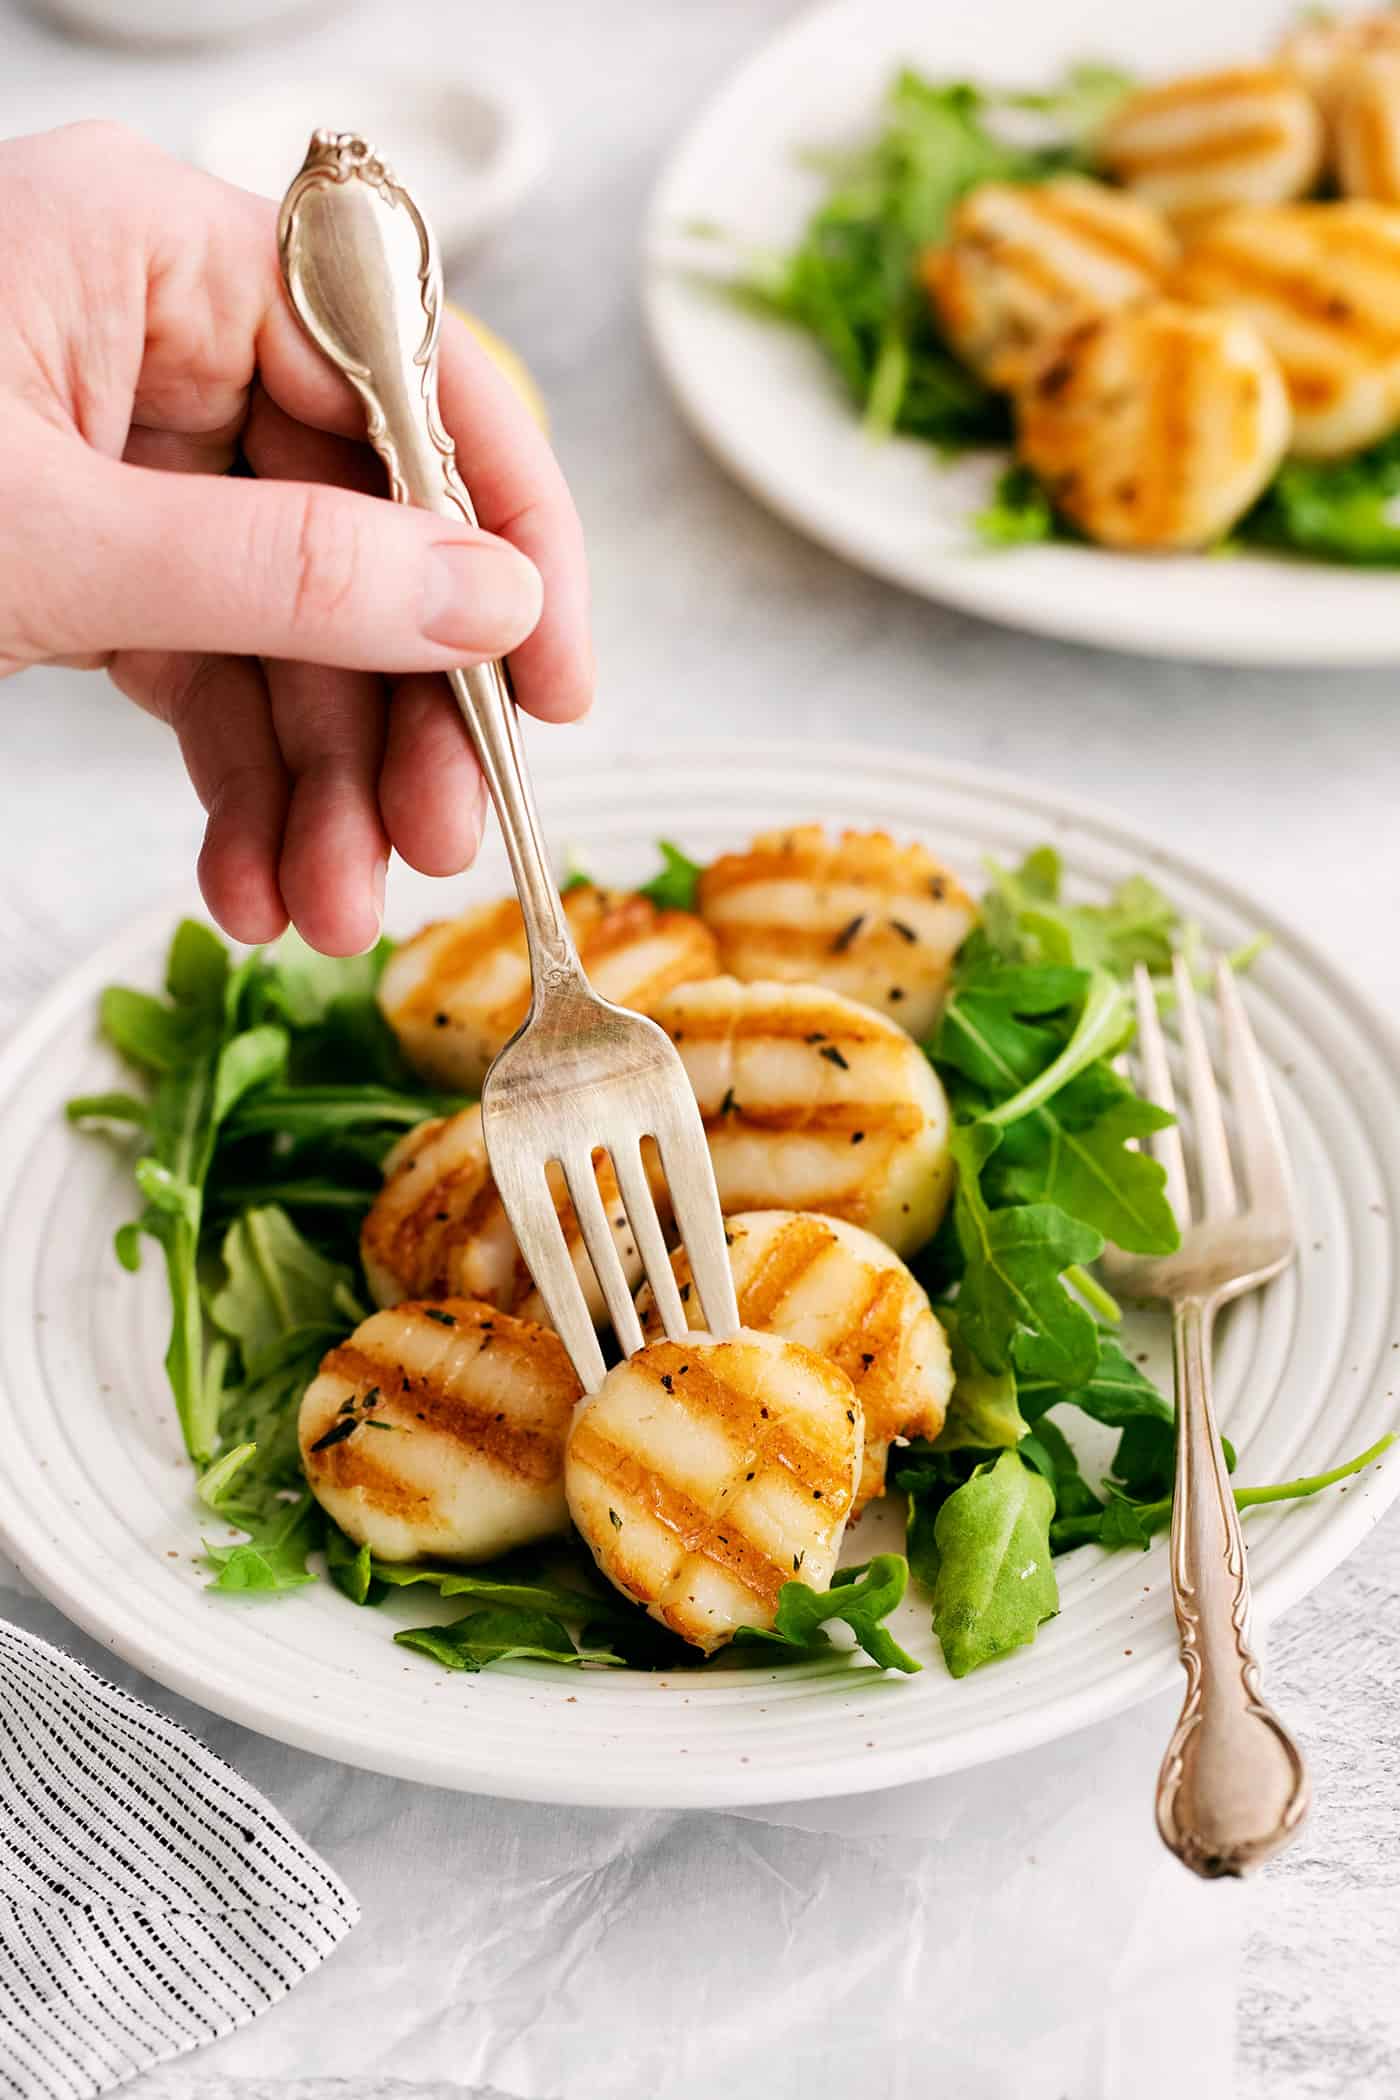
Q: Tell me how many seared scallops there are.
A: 13